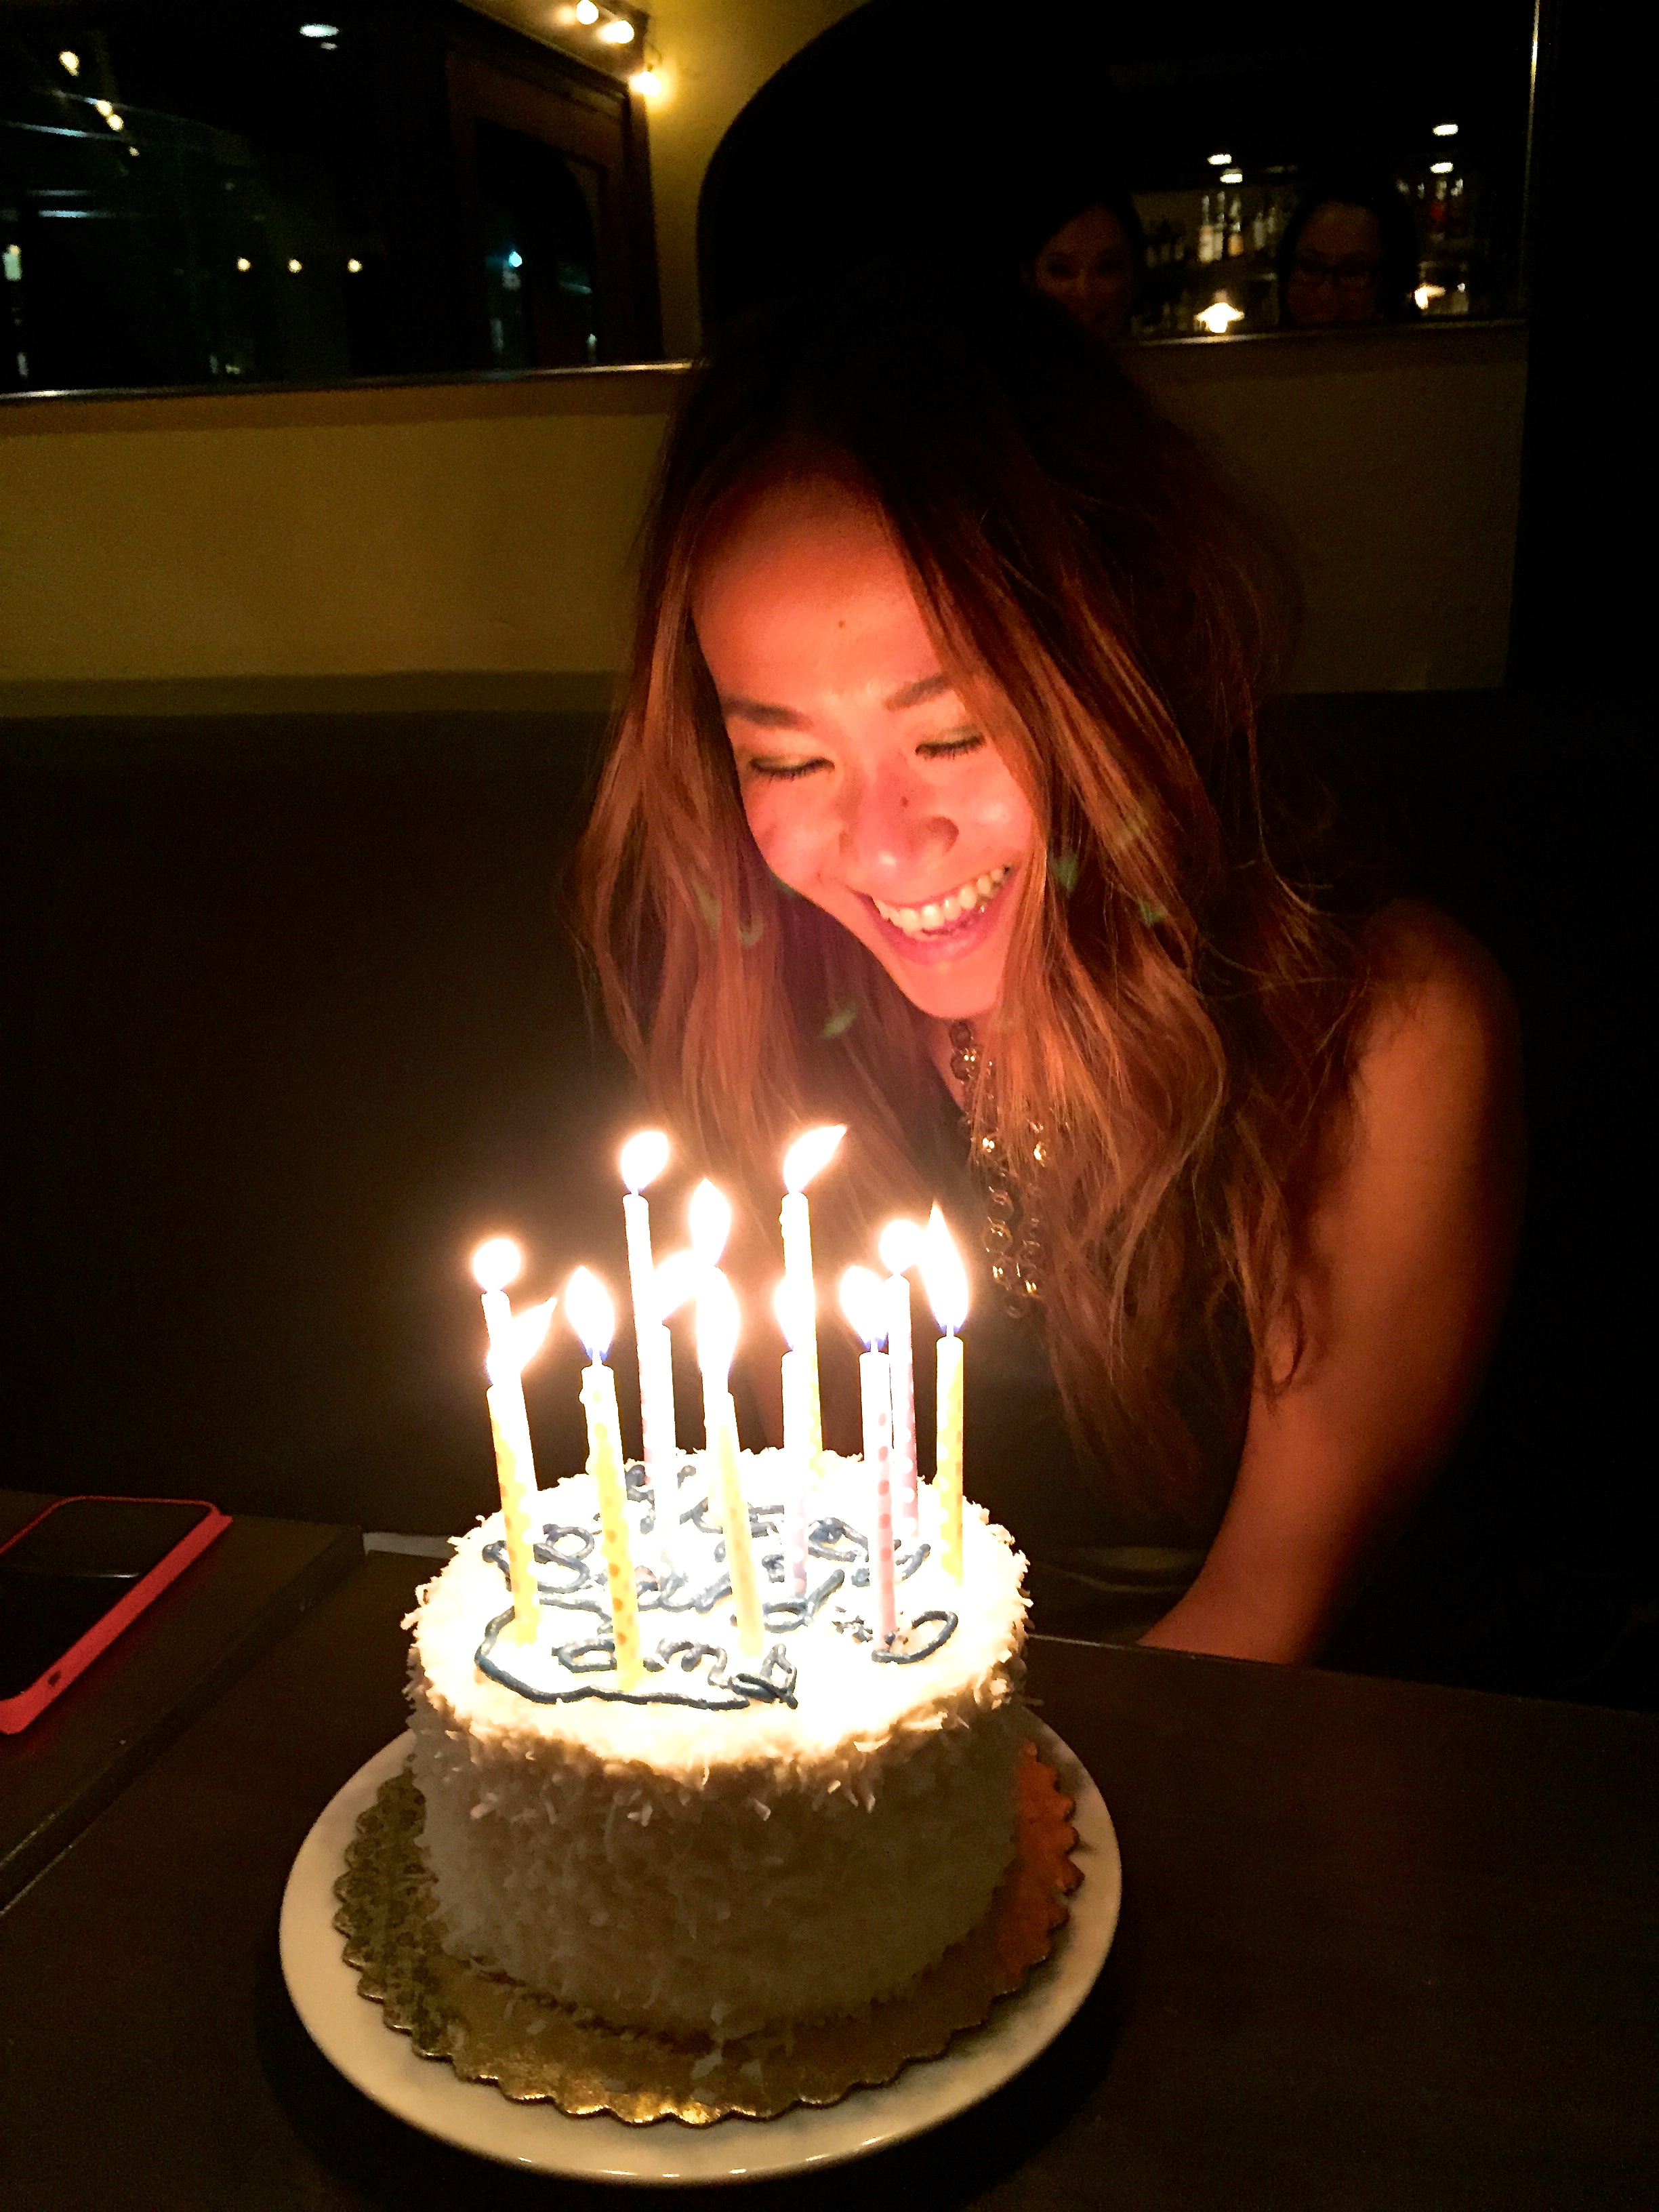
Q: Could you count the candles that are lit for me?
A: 12